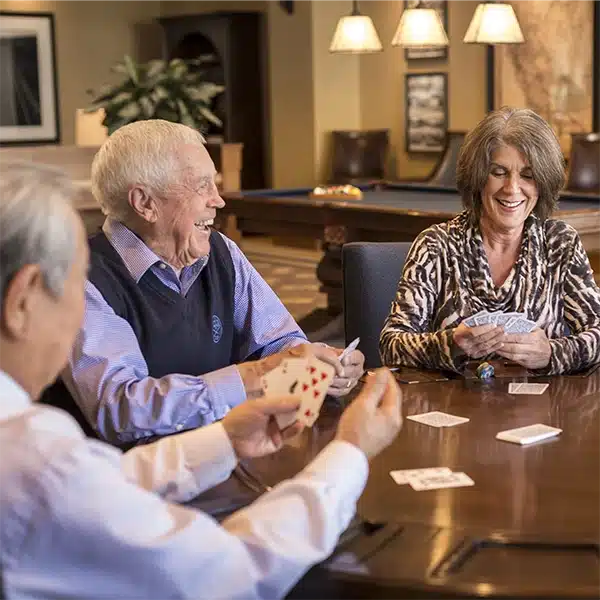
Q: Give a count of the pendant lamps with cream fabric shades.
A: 3